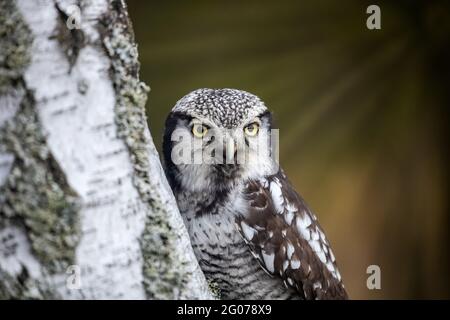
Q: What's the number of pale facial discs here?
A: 2